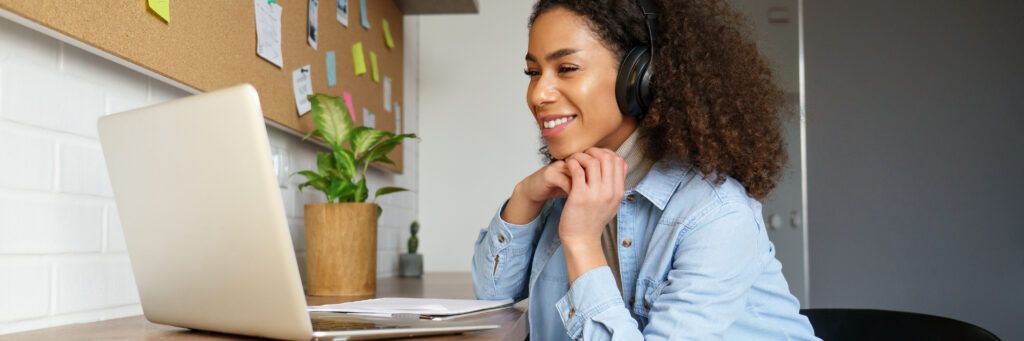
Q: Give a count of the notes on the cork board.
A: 14